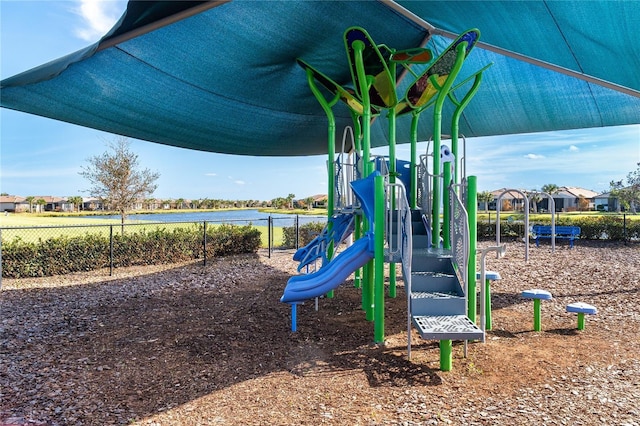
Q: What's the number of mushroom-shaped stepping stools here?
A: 3